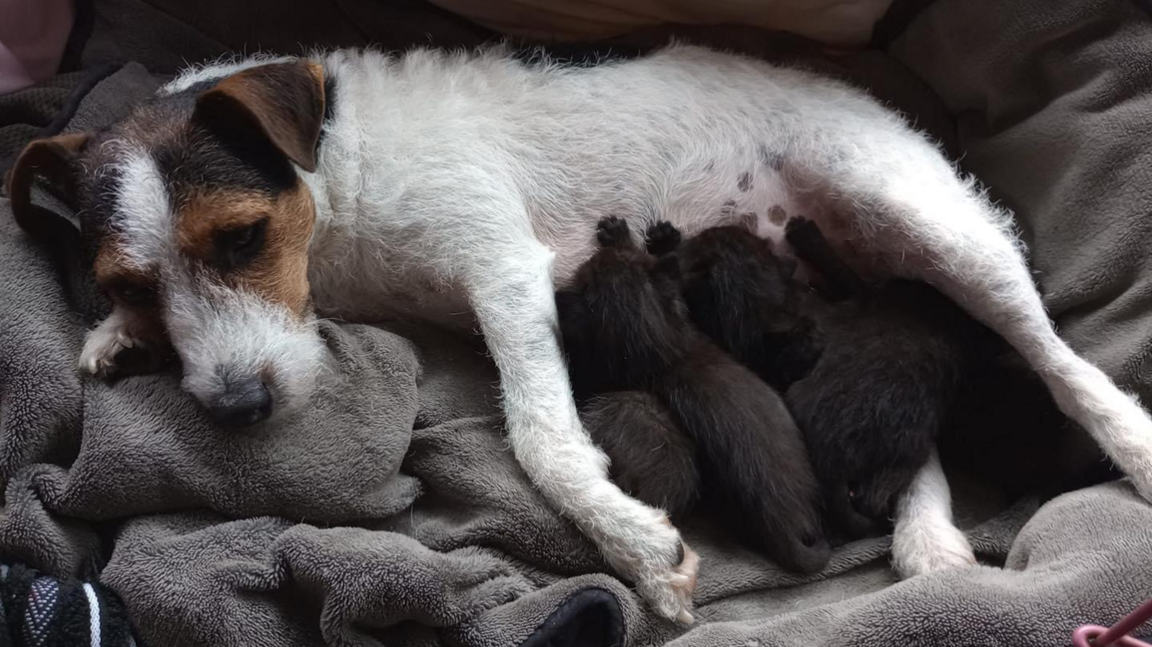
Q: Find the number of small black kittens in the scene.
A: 4